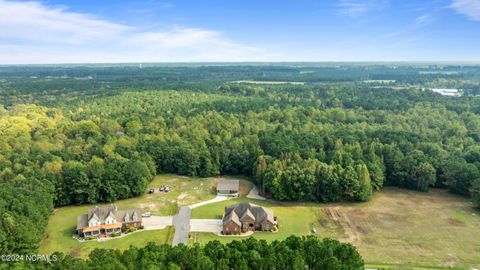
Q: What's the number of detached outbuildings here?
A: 1